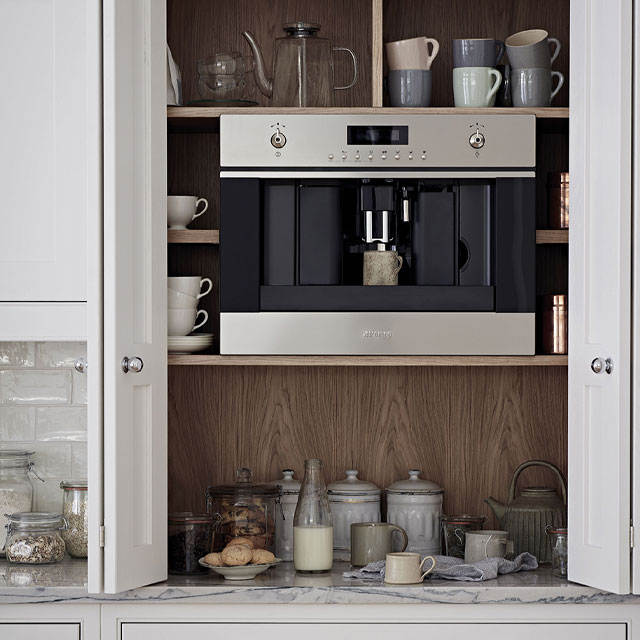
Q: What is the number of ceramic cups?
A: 14